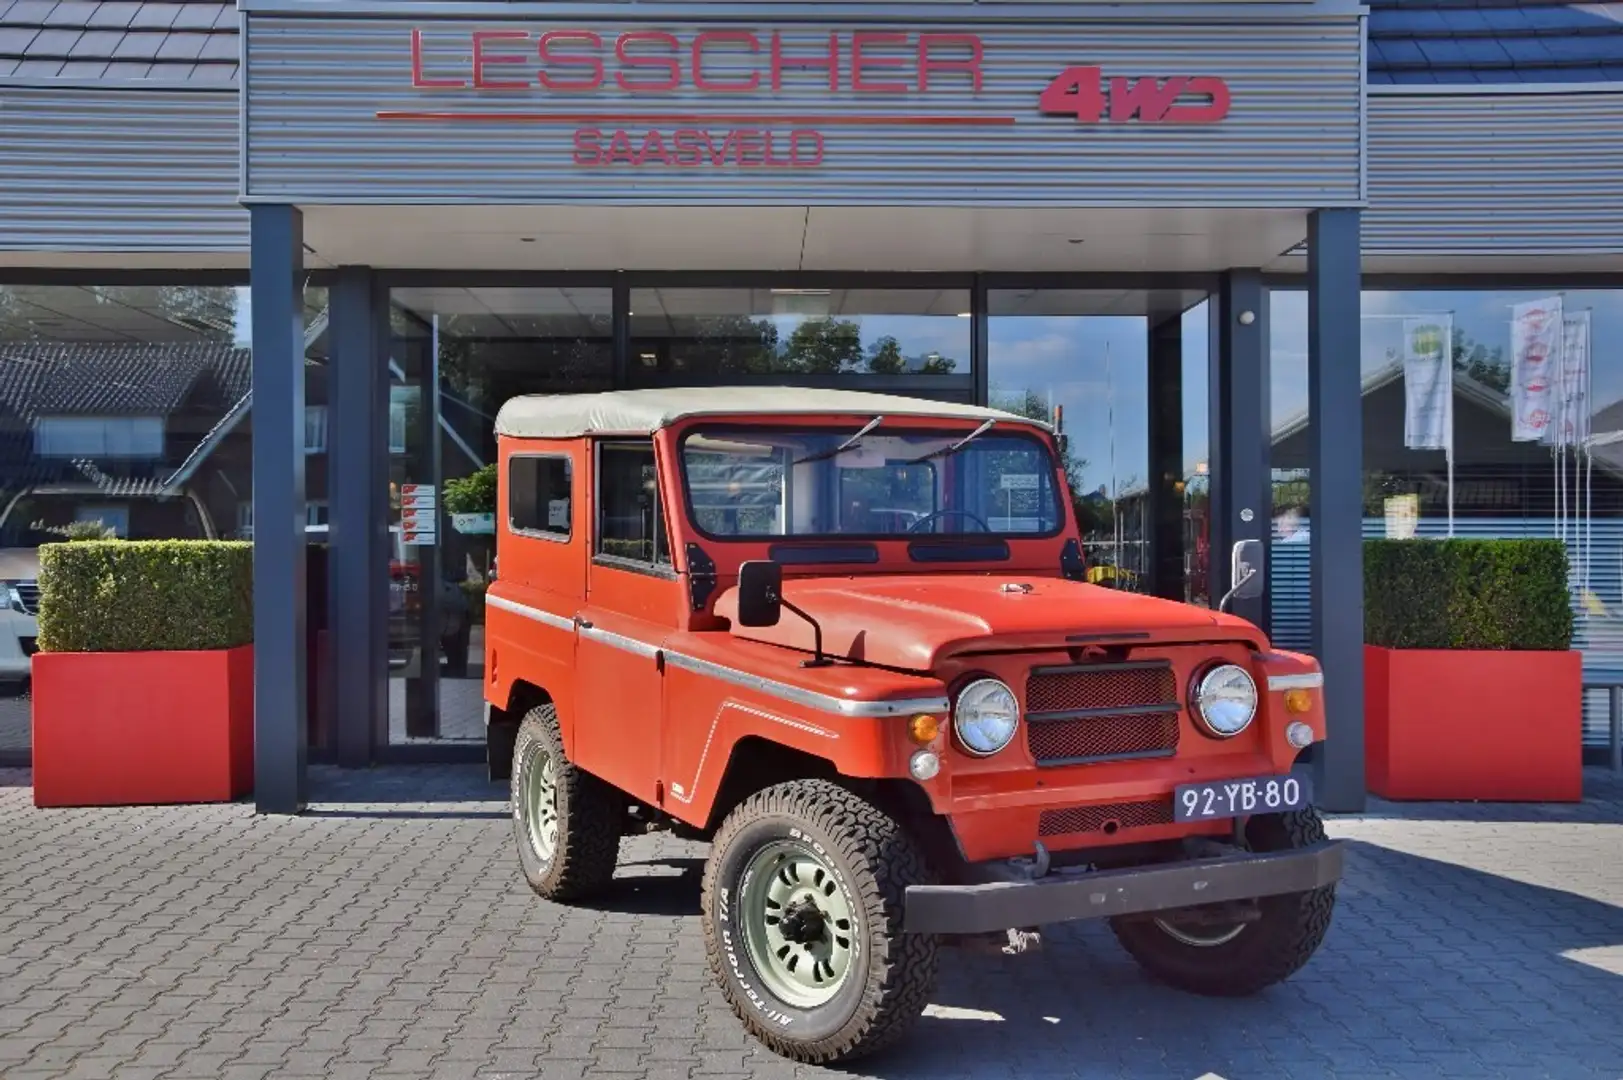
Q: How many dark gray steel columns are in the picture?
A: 4